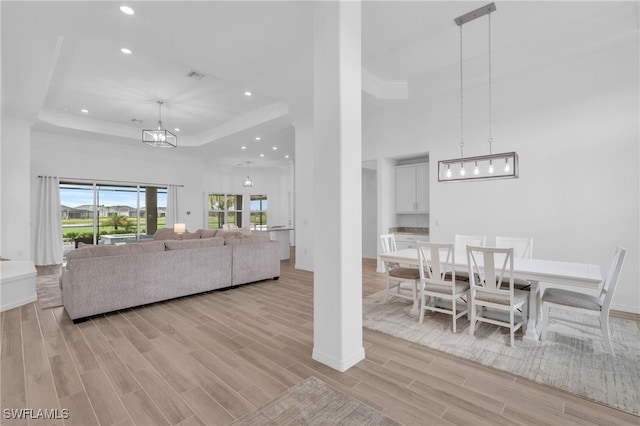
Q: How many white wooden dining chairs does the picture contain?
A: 6